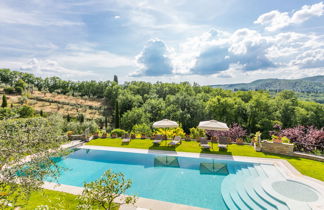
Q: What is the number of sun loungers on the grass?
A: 5